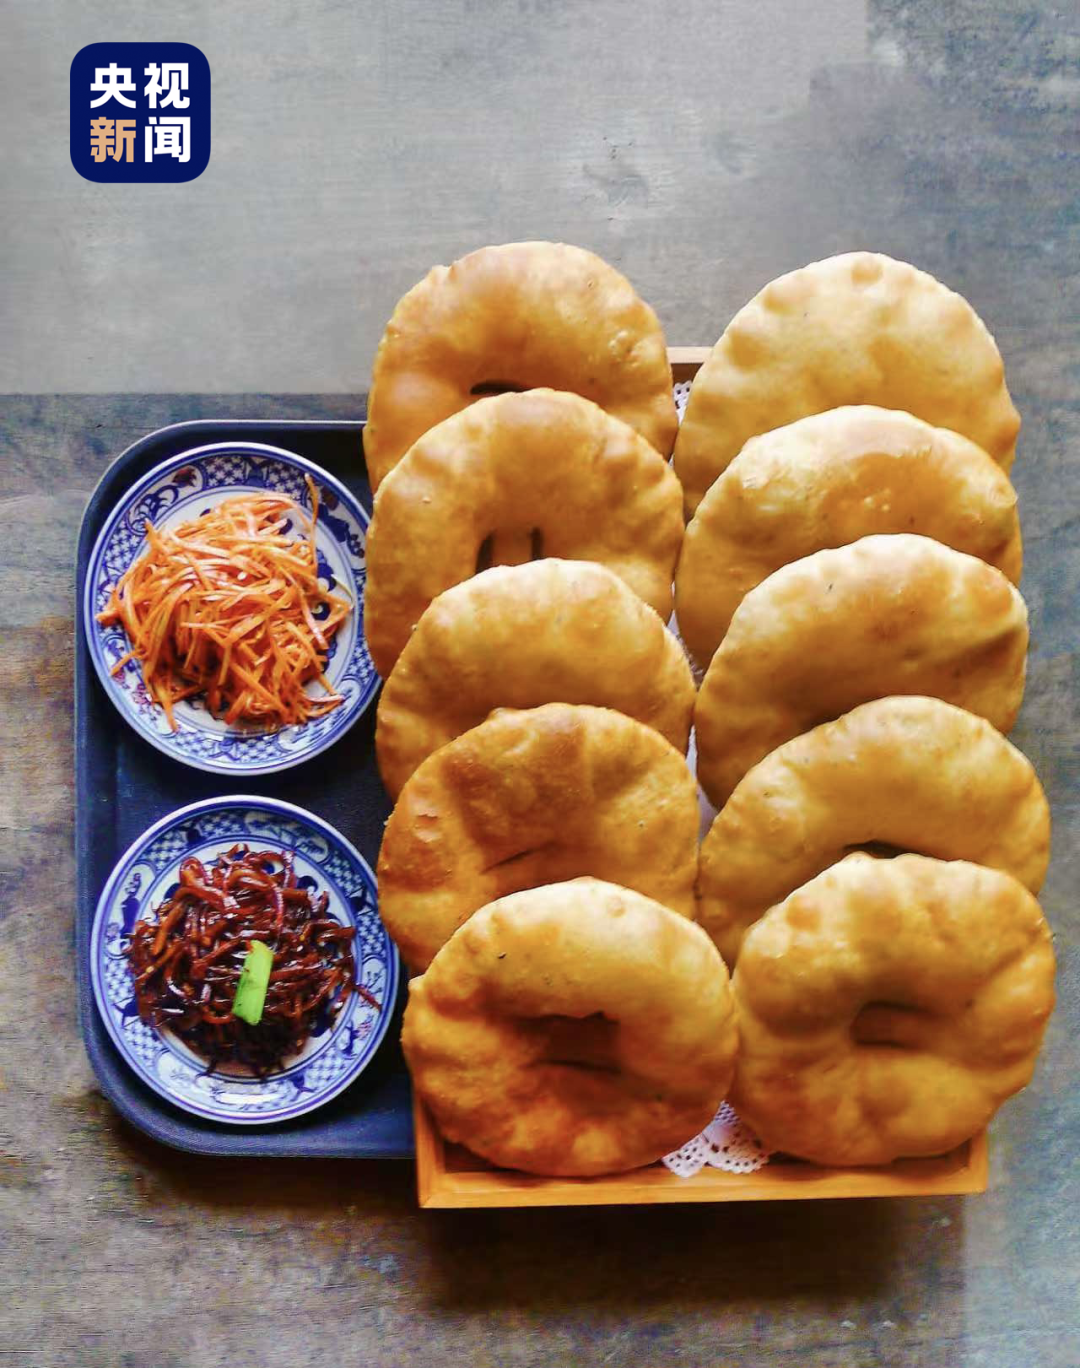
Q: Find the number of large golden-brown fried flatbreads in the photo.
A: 10